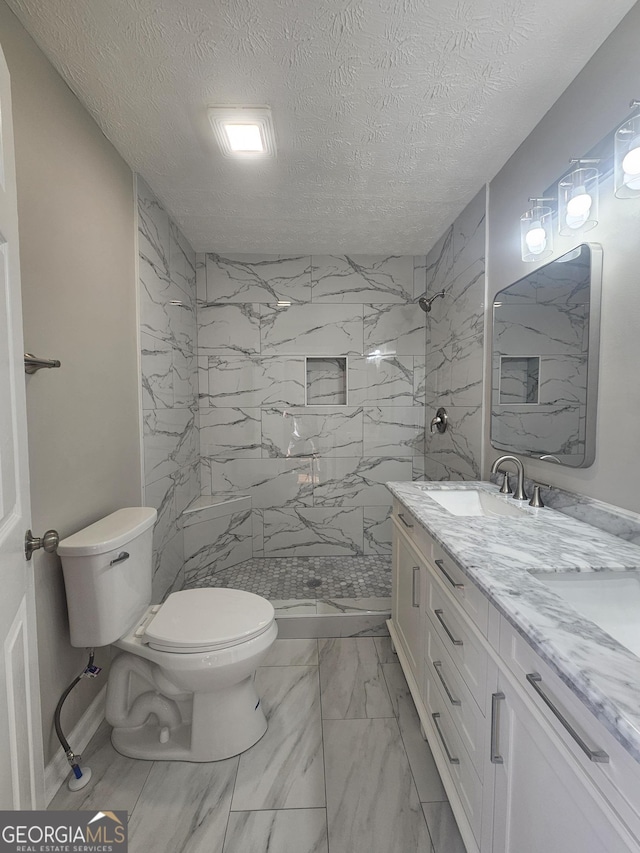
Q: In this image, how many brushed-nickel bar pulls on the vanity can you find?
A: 8